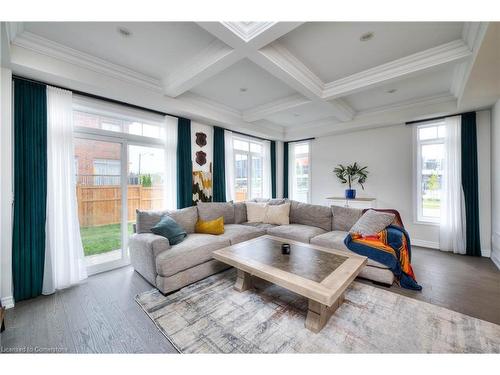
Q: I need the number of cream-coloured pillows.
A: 2